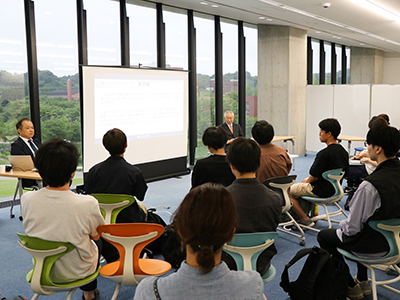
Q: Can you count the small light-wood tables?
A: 3